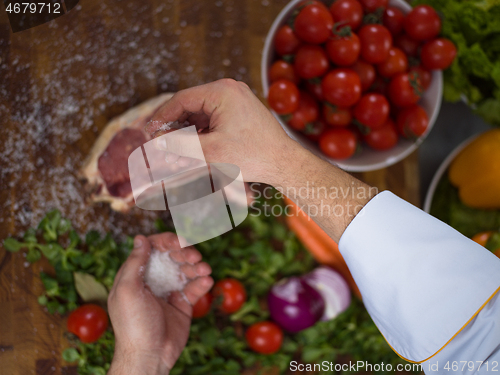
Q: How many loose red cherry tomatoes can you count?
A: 4